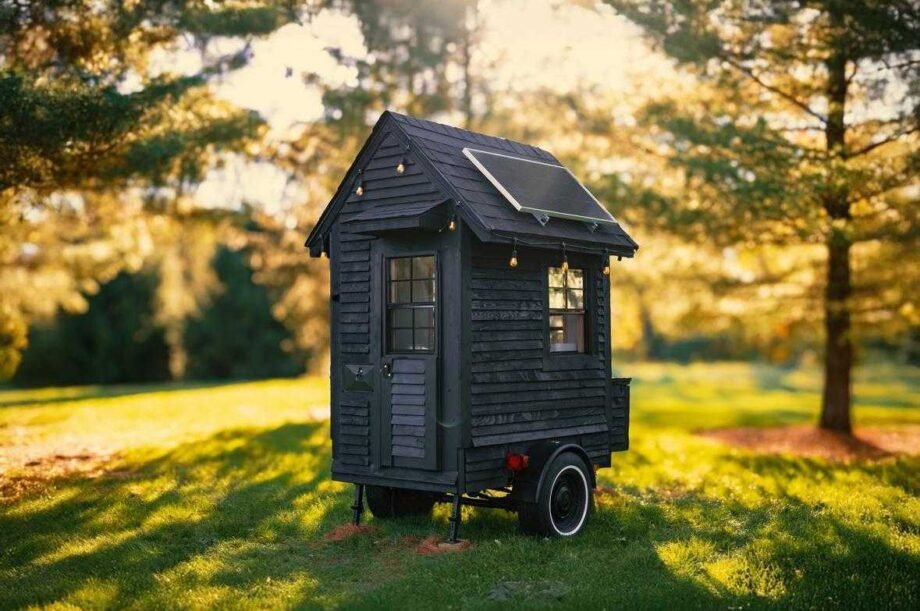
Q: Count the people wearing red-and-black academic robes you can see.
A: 0